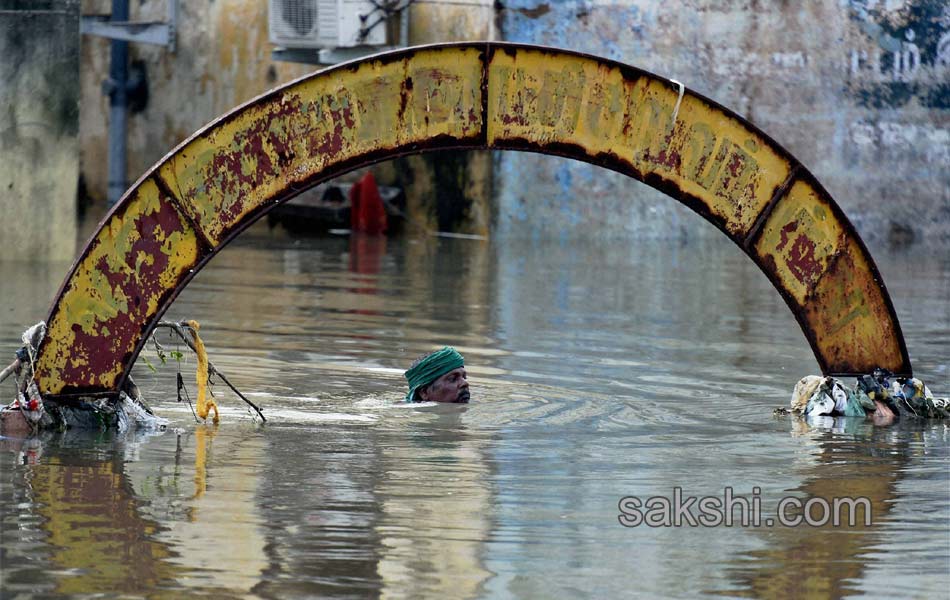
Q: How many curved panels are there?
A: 4